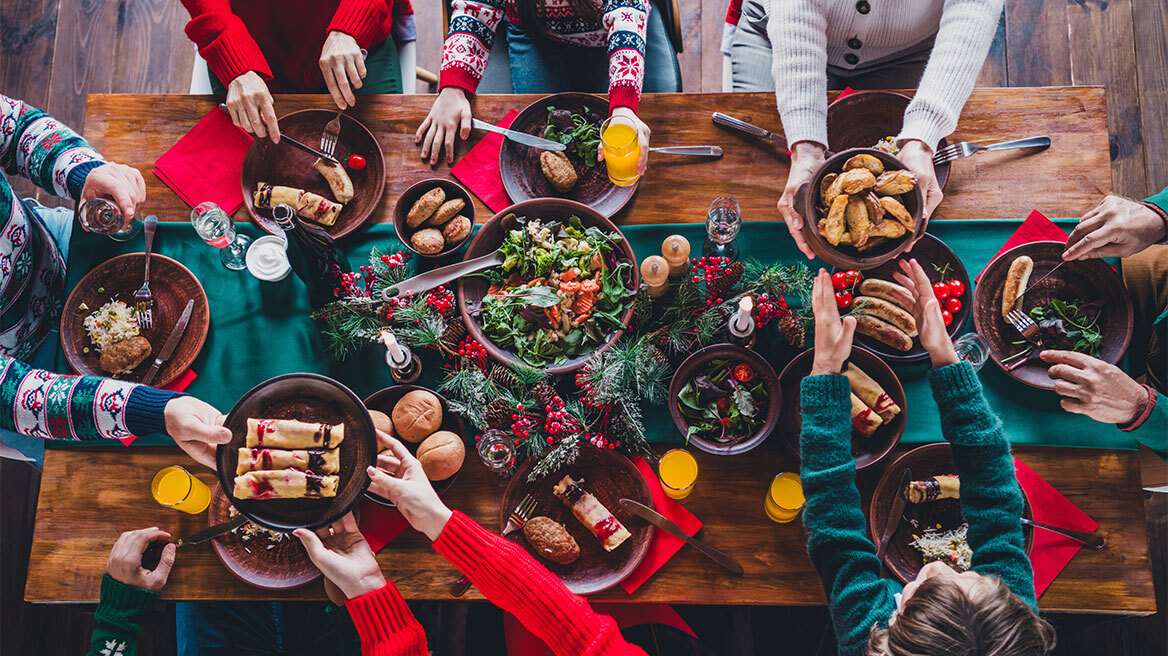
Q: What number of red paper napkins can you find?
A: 8